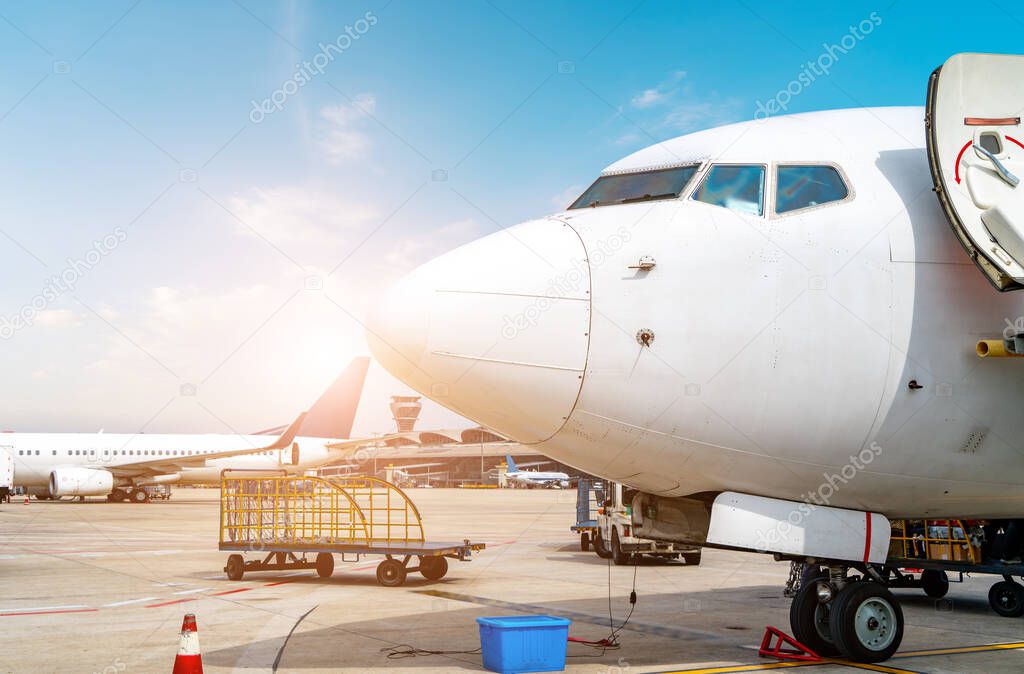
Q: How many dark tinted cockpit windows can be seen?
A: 3